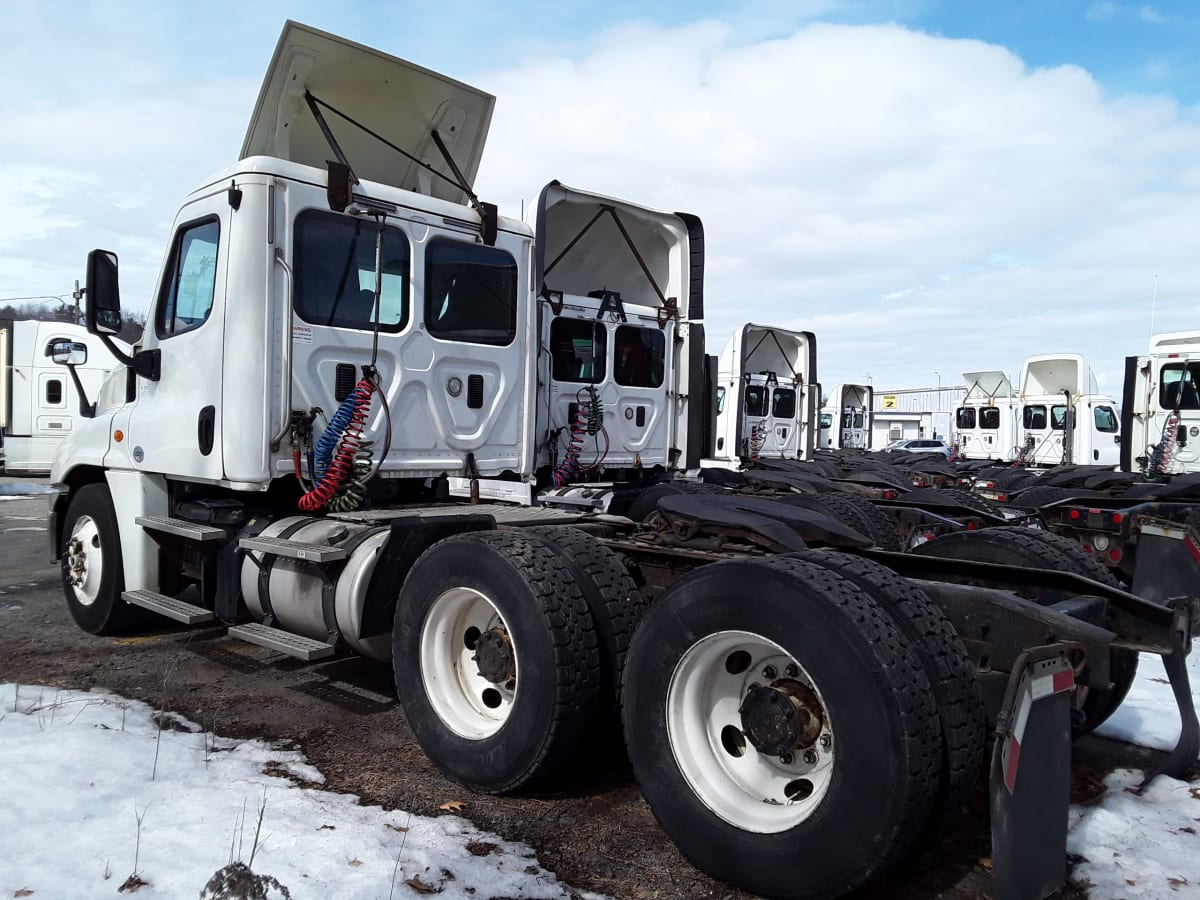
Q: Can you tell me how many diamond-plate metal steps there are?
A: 4